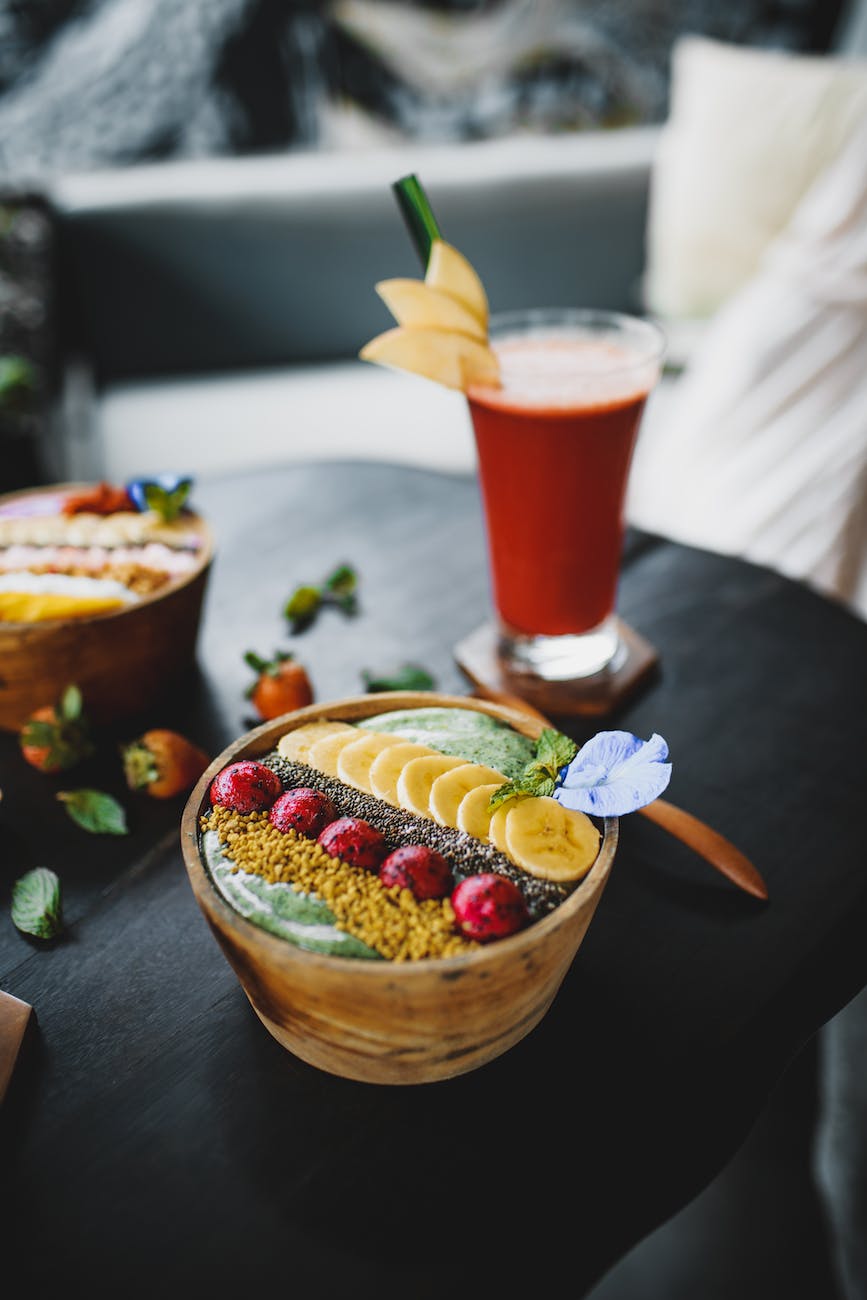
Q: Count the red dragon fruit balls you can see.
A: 5